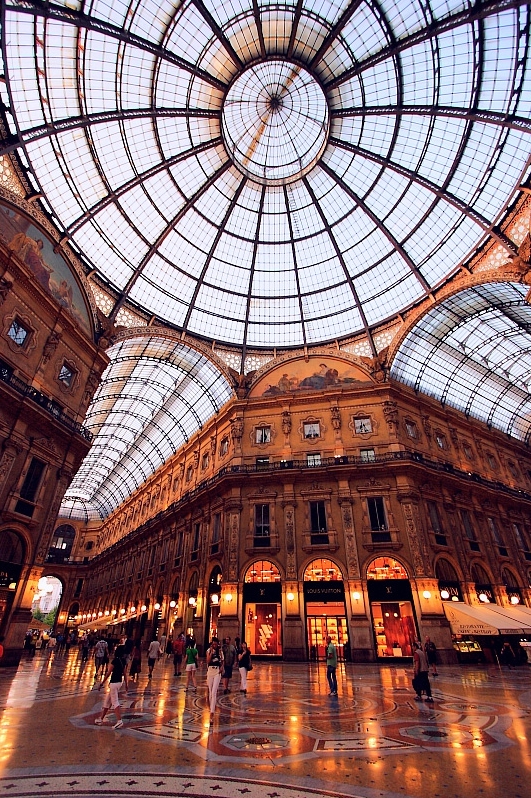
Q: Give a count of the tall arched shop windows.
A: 3